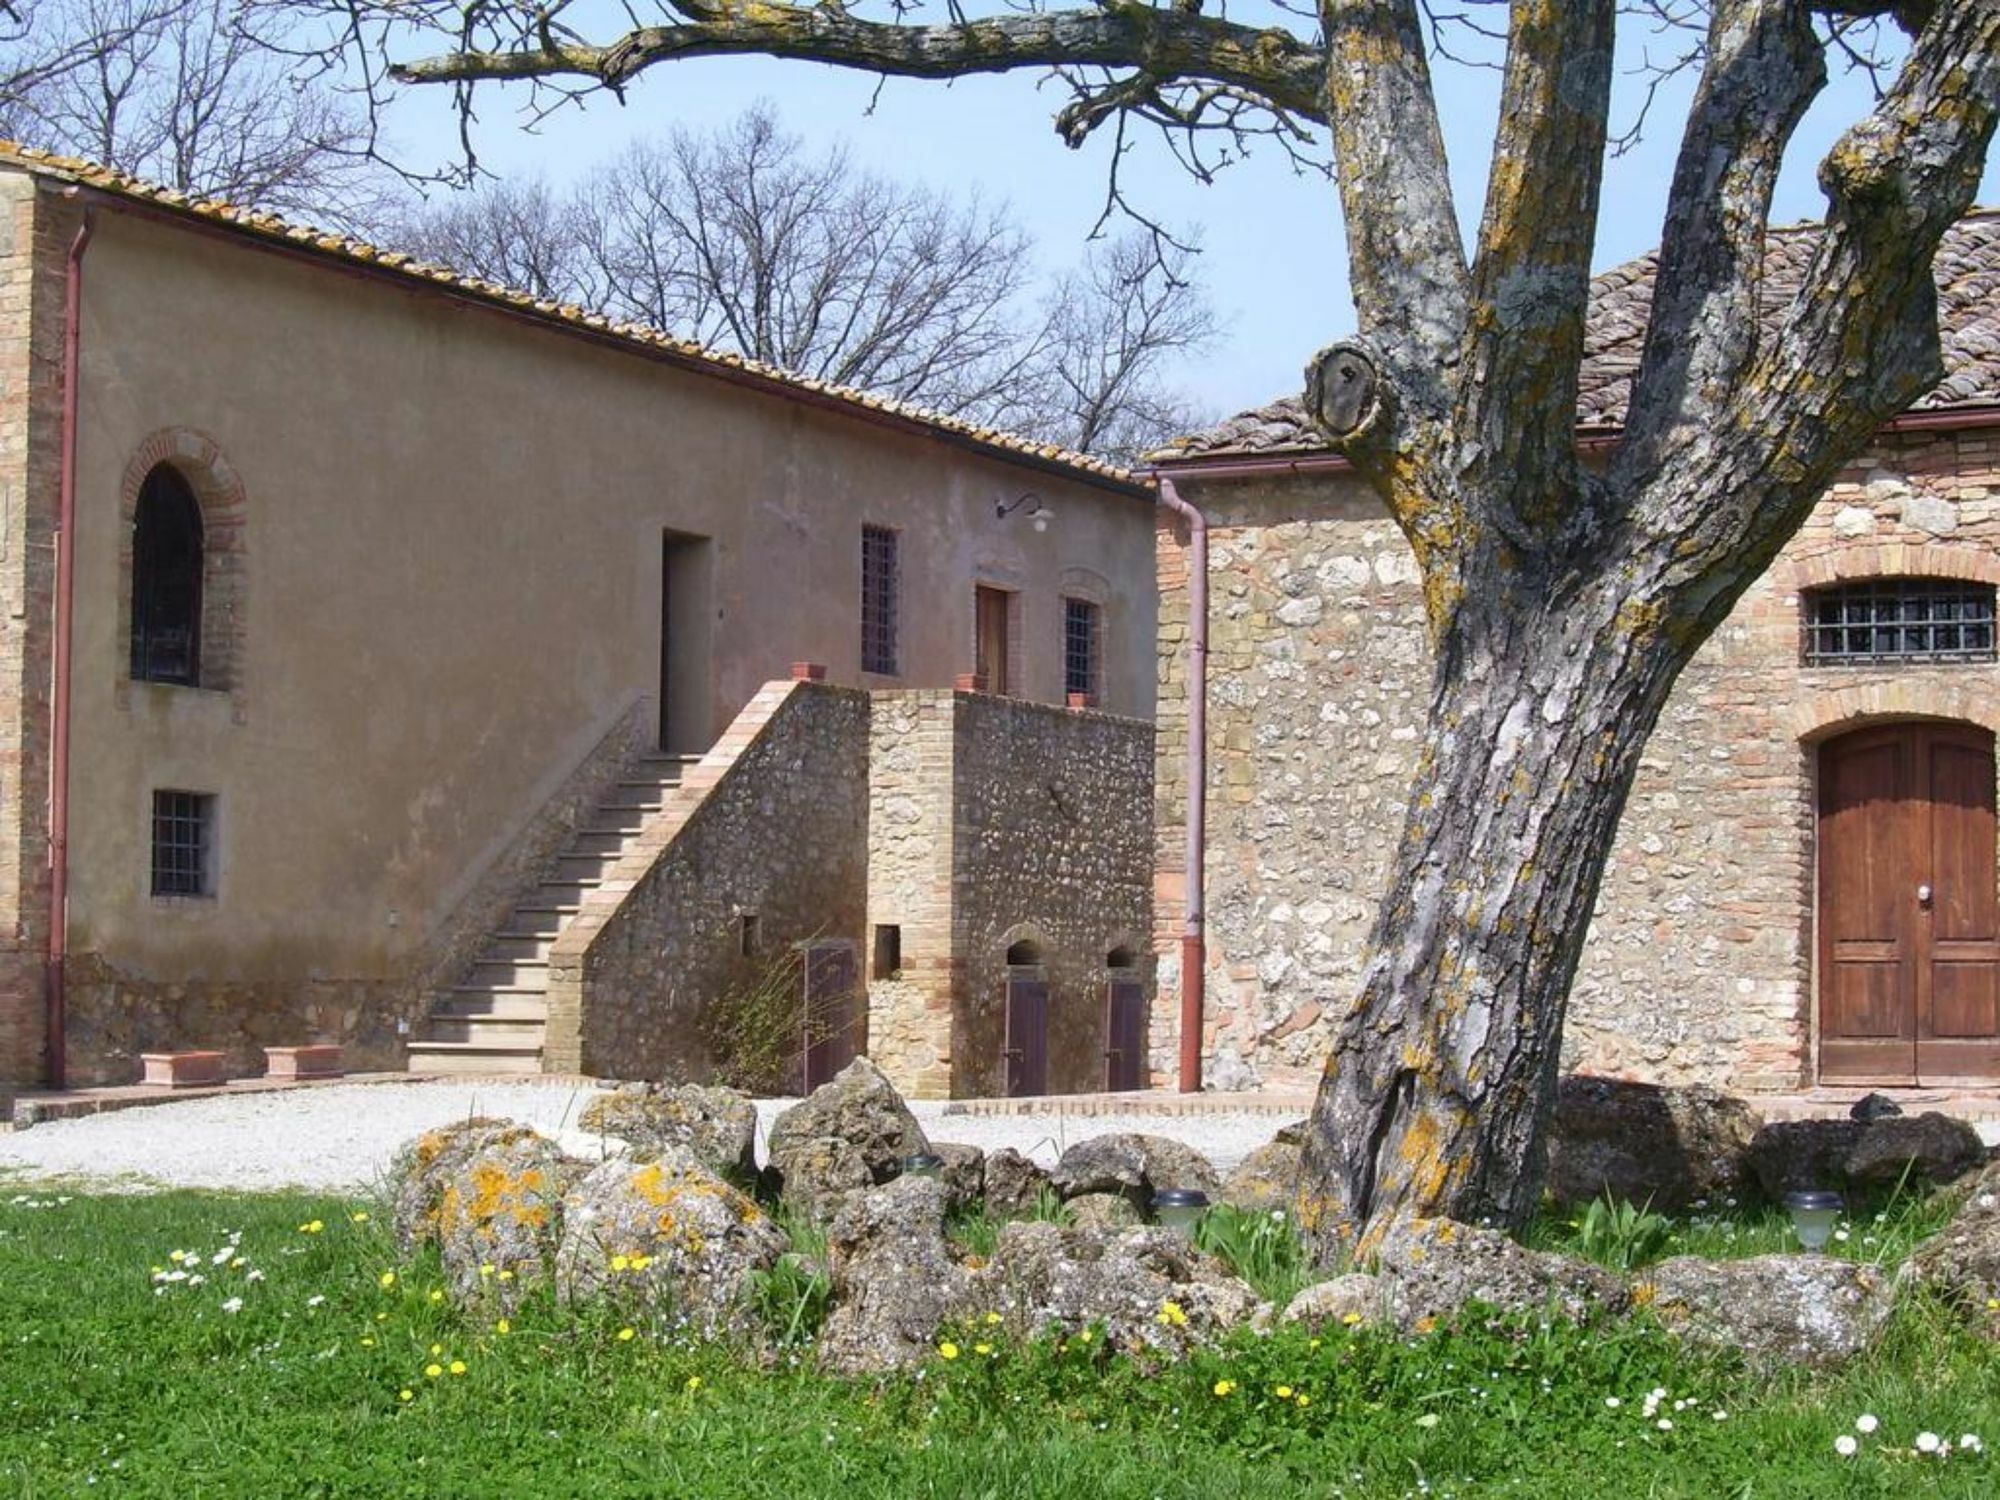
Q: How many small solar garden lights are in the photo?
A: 3